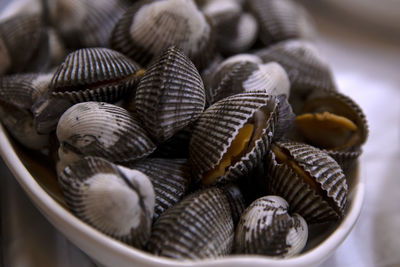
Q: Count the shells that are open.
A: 4